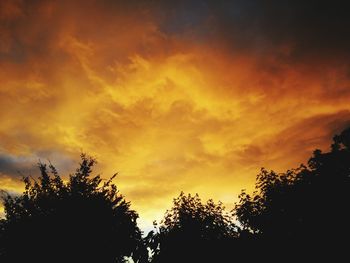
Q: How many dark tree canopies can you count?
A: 3